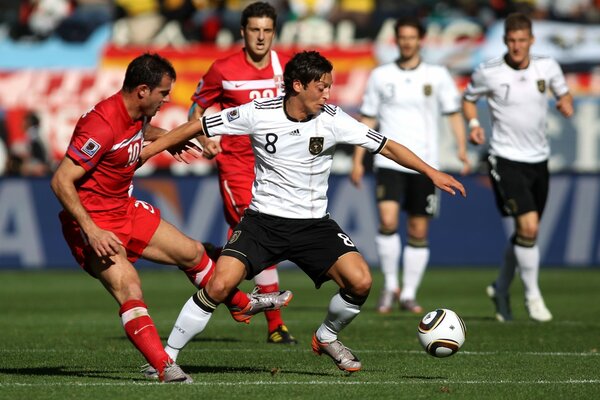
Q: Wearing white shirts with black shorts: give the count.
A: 3